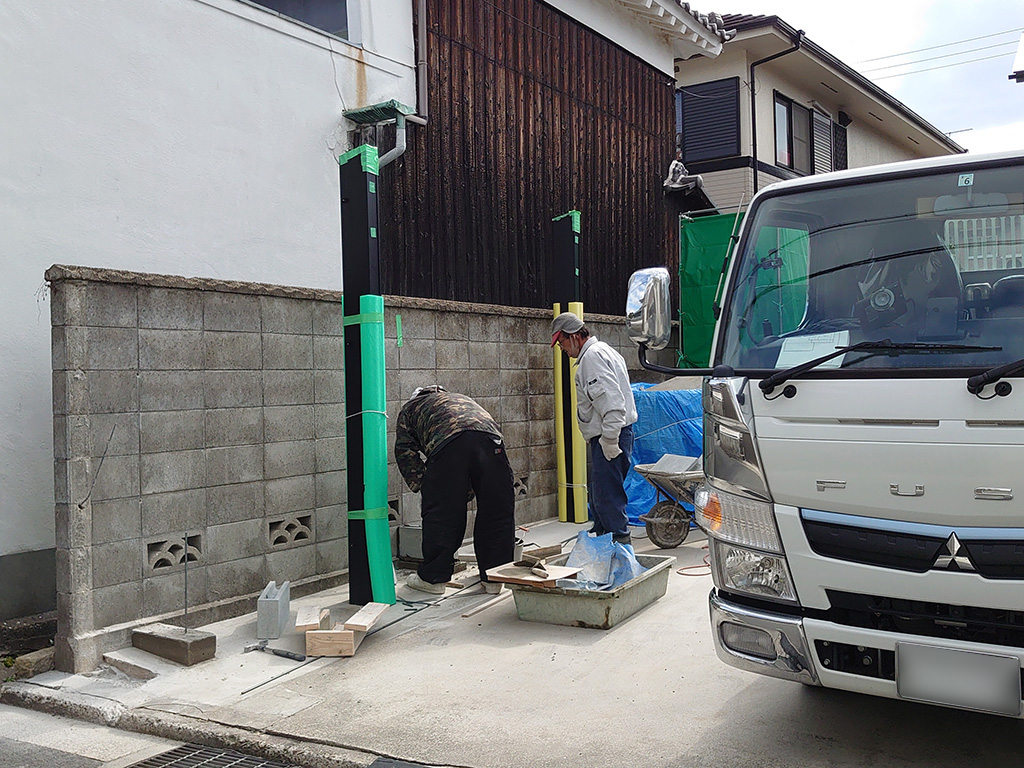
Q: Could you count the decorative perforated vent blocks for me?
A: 4